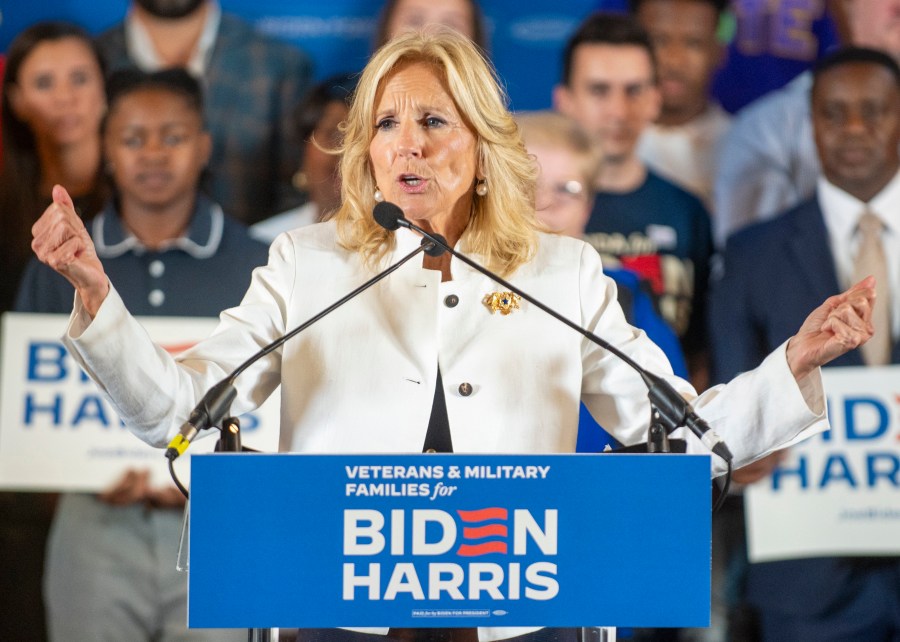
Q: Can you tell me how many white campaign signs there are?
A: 2